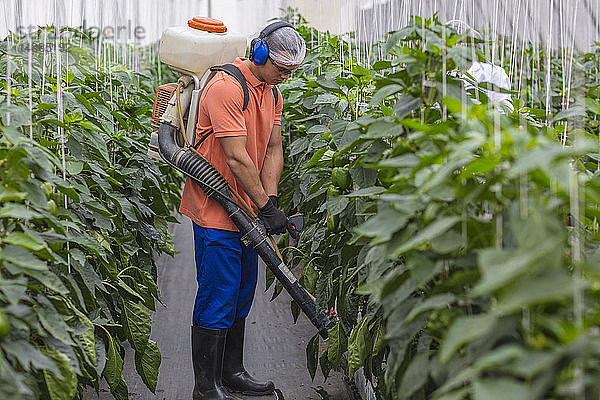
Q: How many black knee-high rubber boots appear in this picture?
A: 2